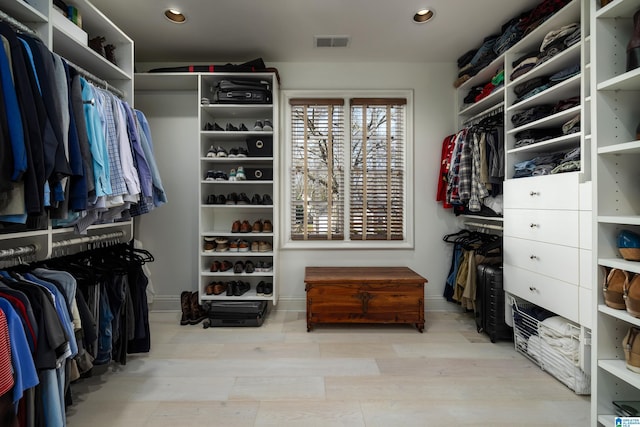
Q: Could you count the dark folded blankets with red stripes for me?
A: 1